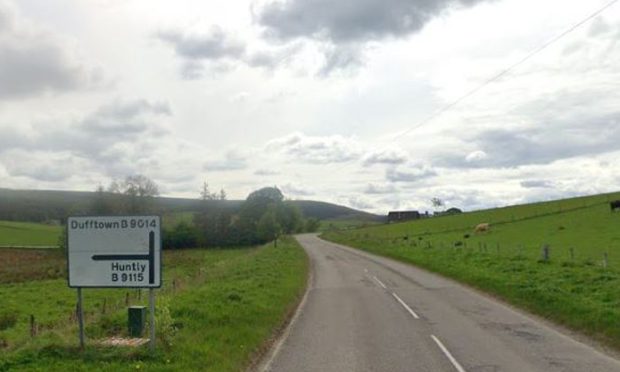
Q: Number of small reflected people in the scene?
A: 0